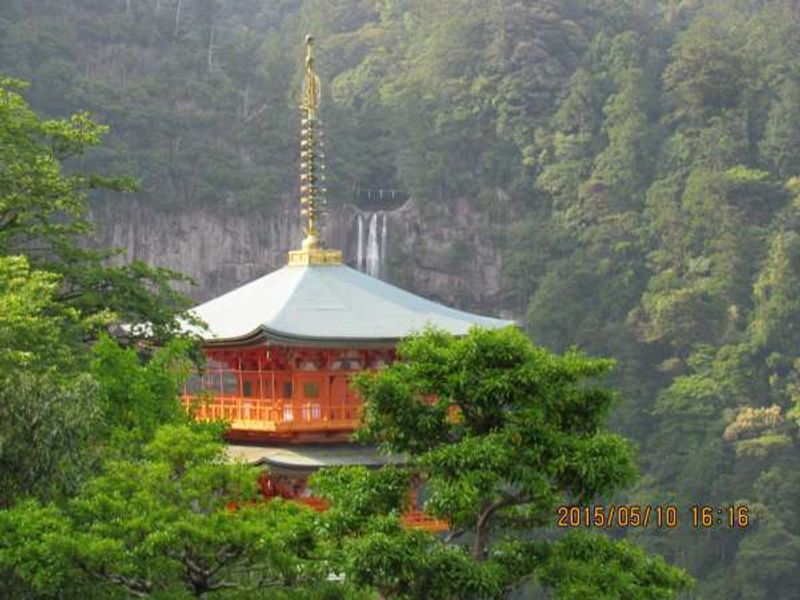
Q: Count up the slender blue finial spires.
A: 0